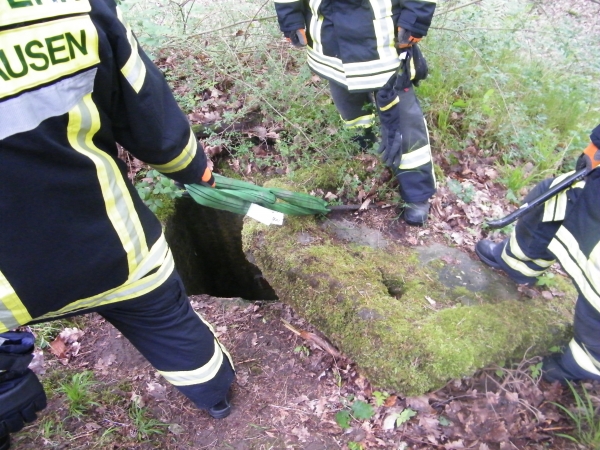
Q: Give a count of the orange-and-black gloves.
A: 4